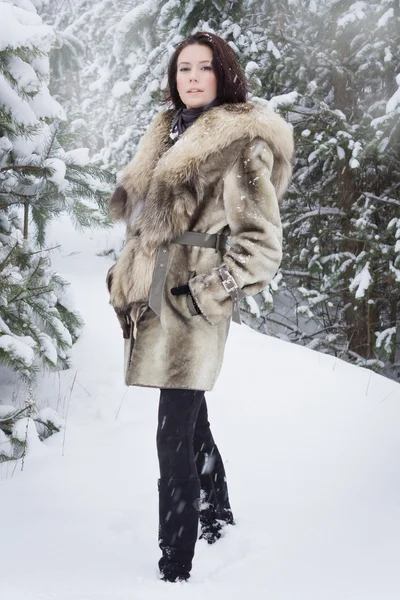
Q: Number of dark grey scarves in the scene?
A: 1